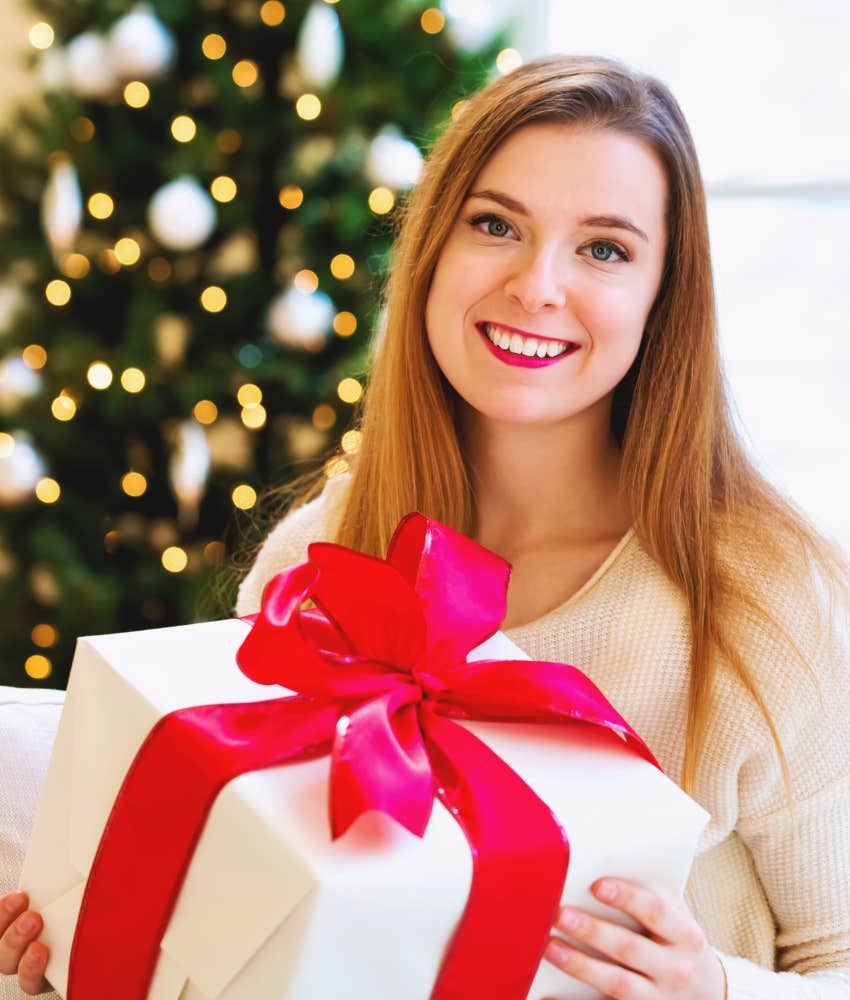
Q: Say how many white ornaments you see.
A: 11